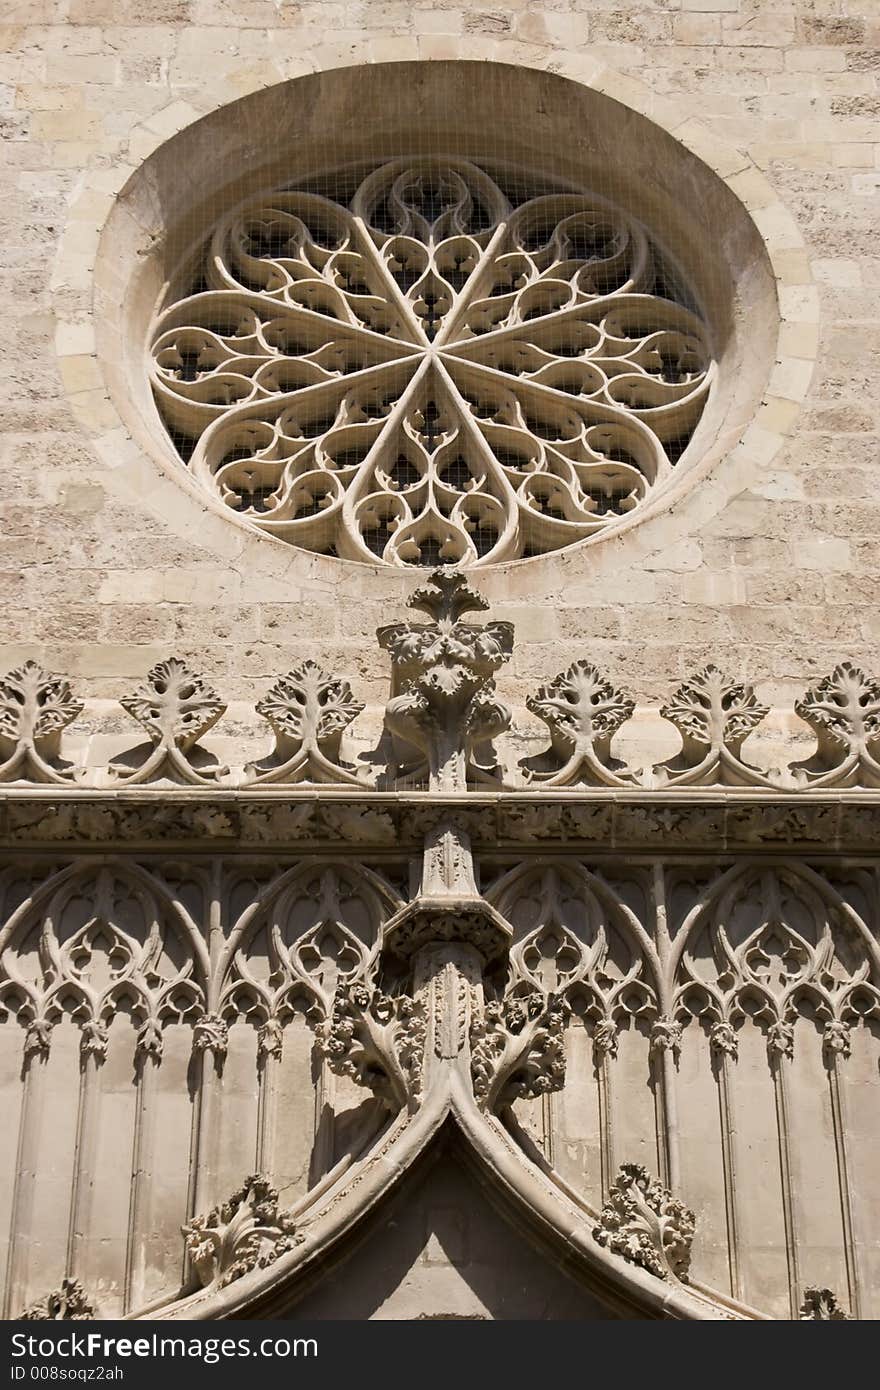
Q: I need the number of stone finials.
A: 7